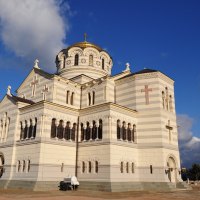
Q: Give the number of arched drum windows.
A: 4